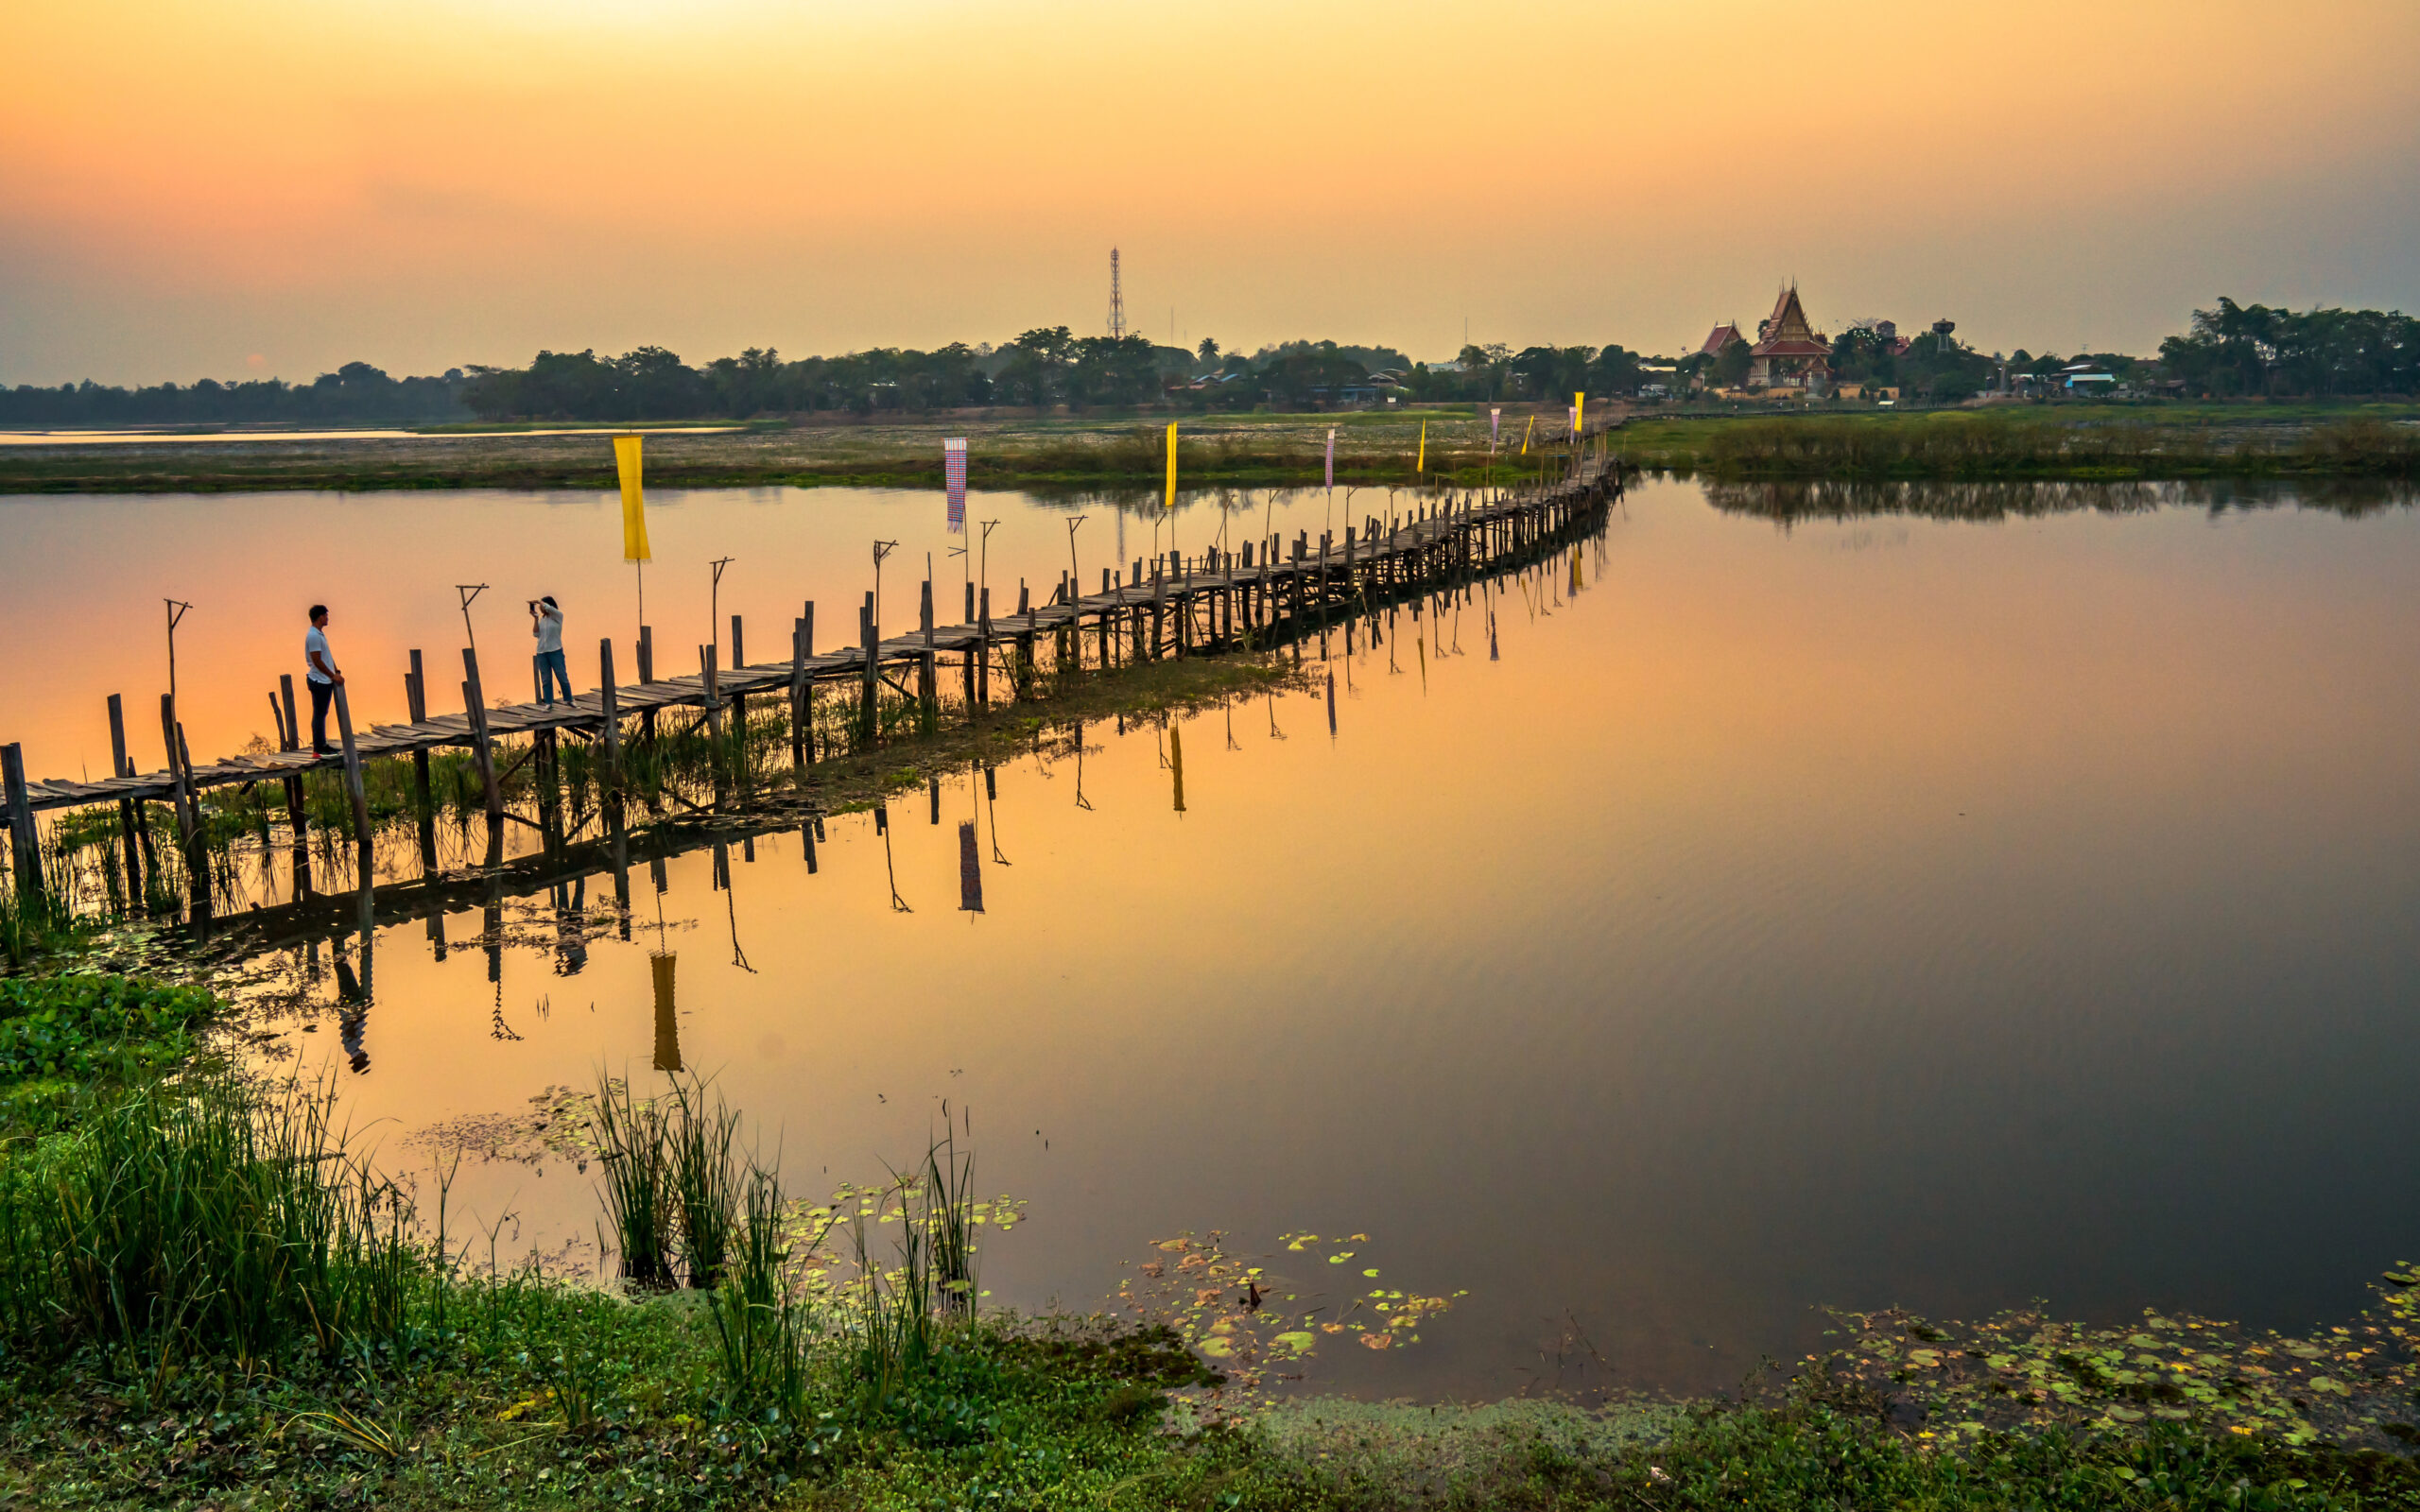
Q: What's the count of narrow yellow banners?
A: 5